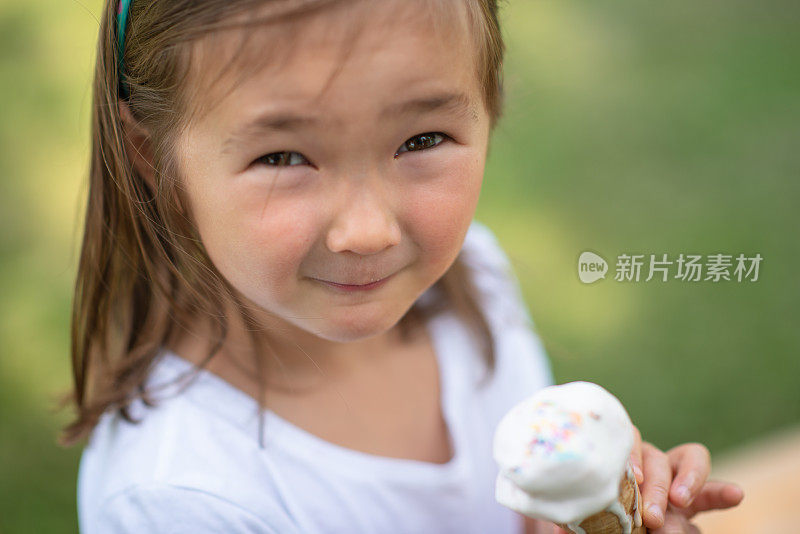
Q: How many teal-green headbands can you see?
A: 1